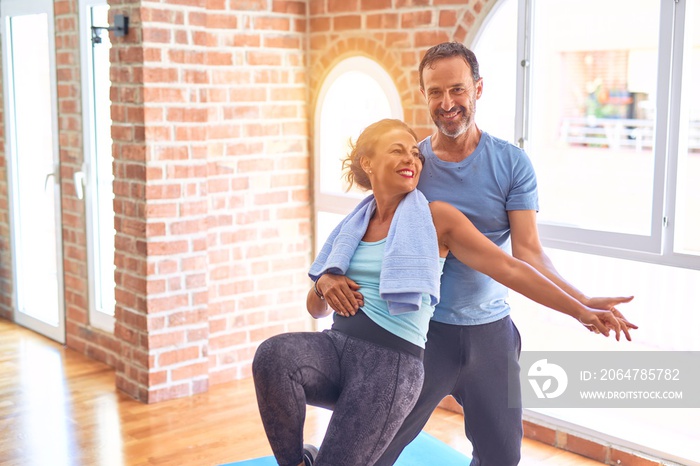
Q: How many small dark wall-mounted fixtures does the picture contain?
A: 1